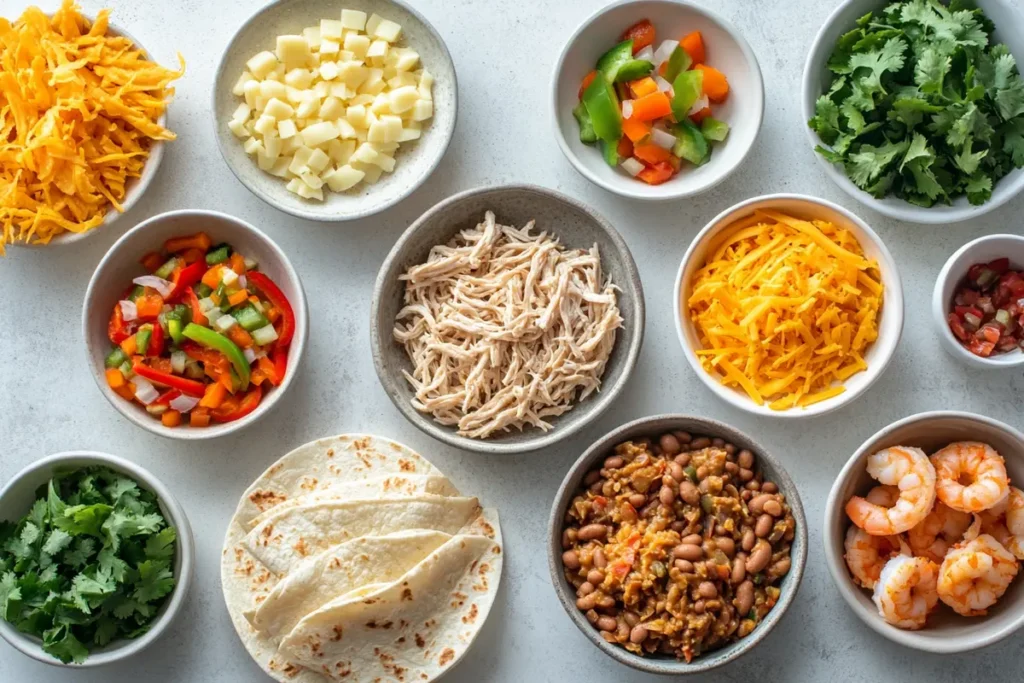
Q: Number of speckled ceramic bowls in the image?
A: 3